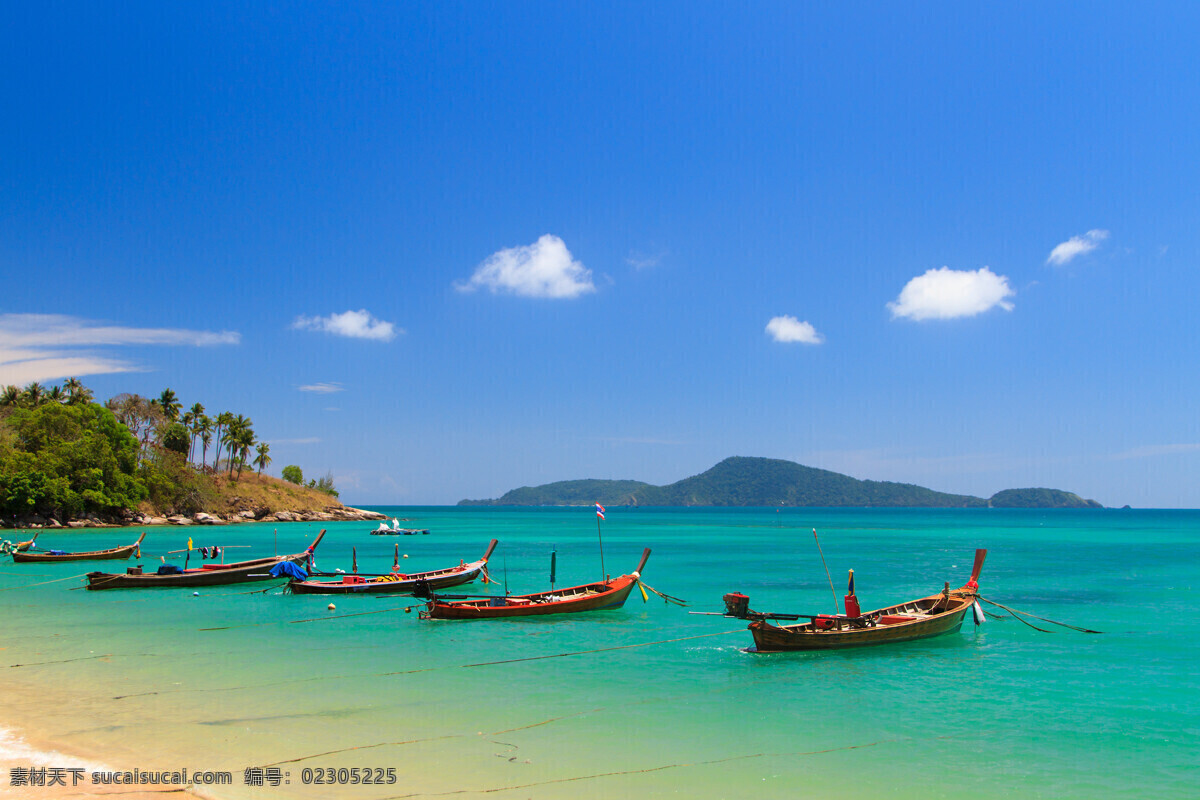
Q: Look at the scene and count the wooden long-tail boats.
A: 6